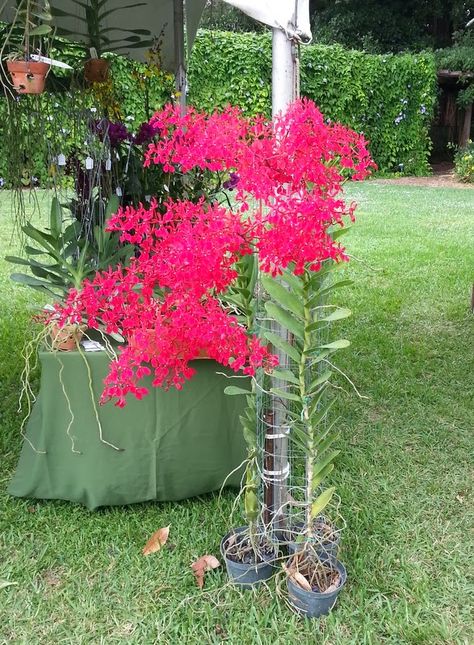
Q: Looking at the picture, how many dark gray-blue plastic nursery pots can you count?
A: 3